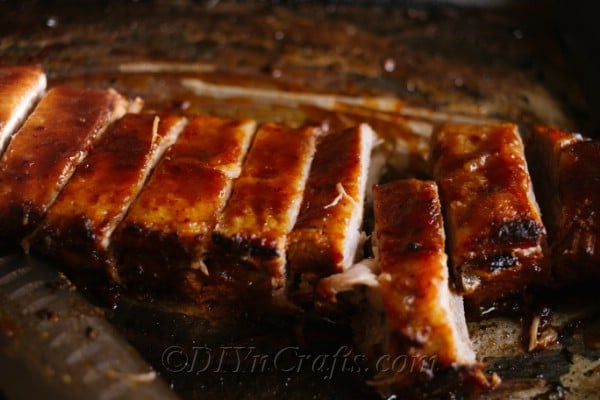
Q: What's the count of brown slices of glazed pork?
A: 9